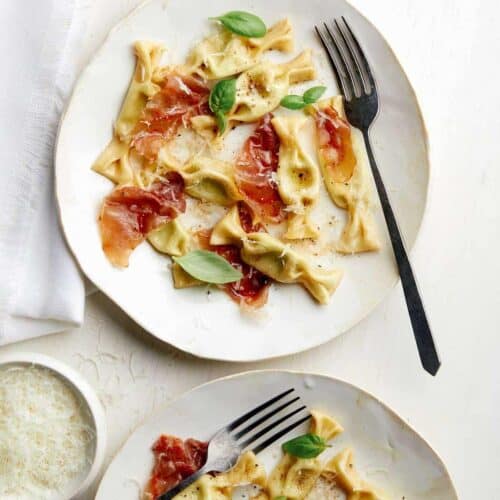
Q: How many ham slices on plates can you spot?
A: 6